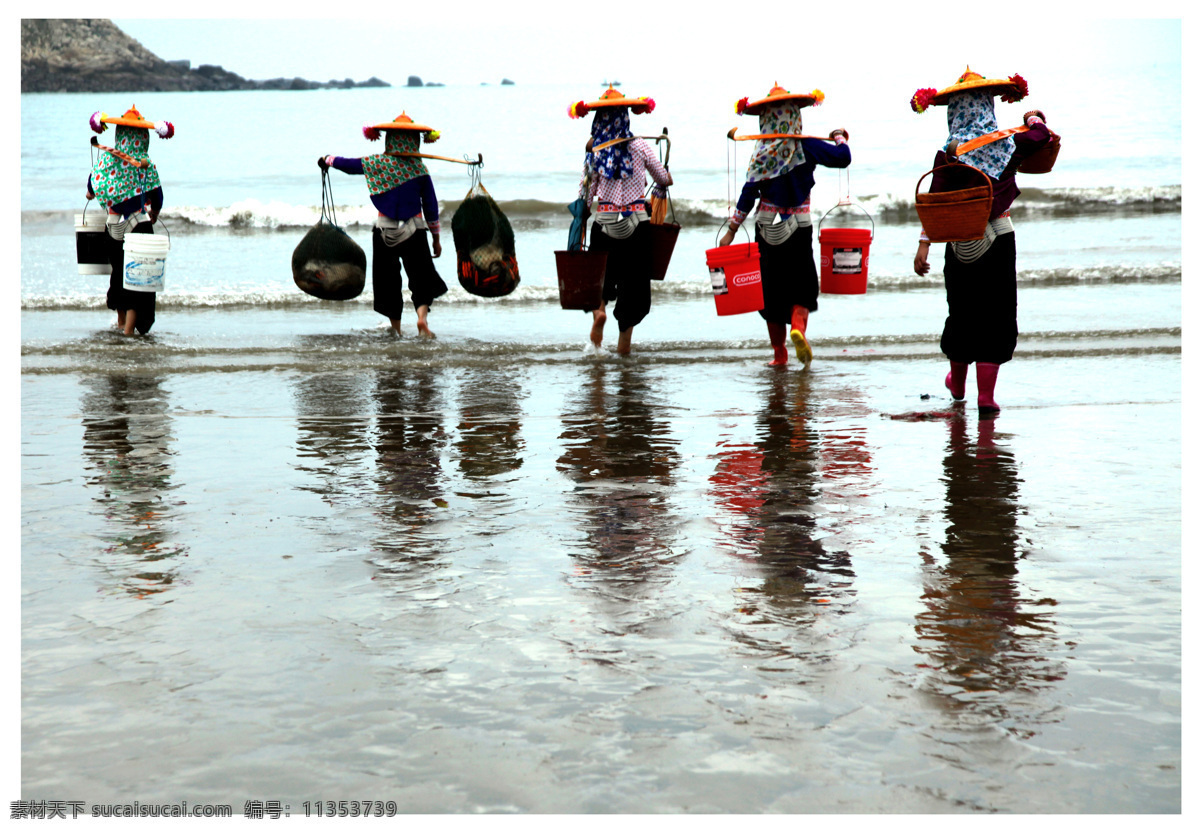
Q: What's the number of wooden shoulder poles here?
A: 5